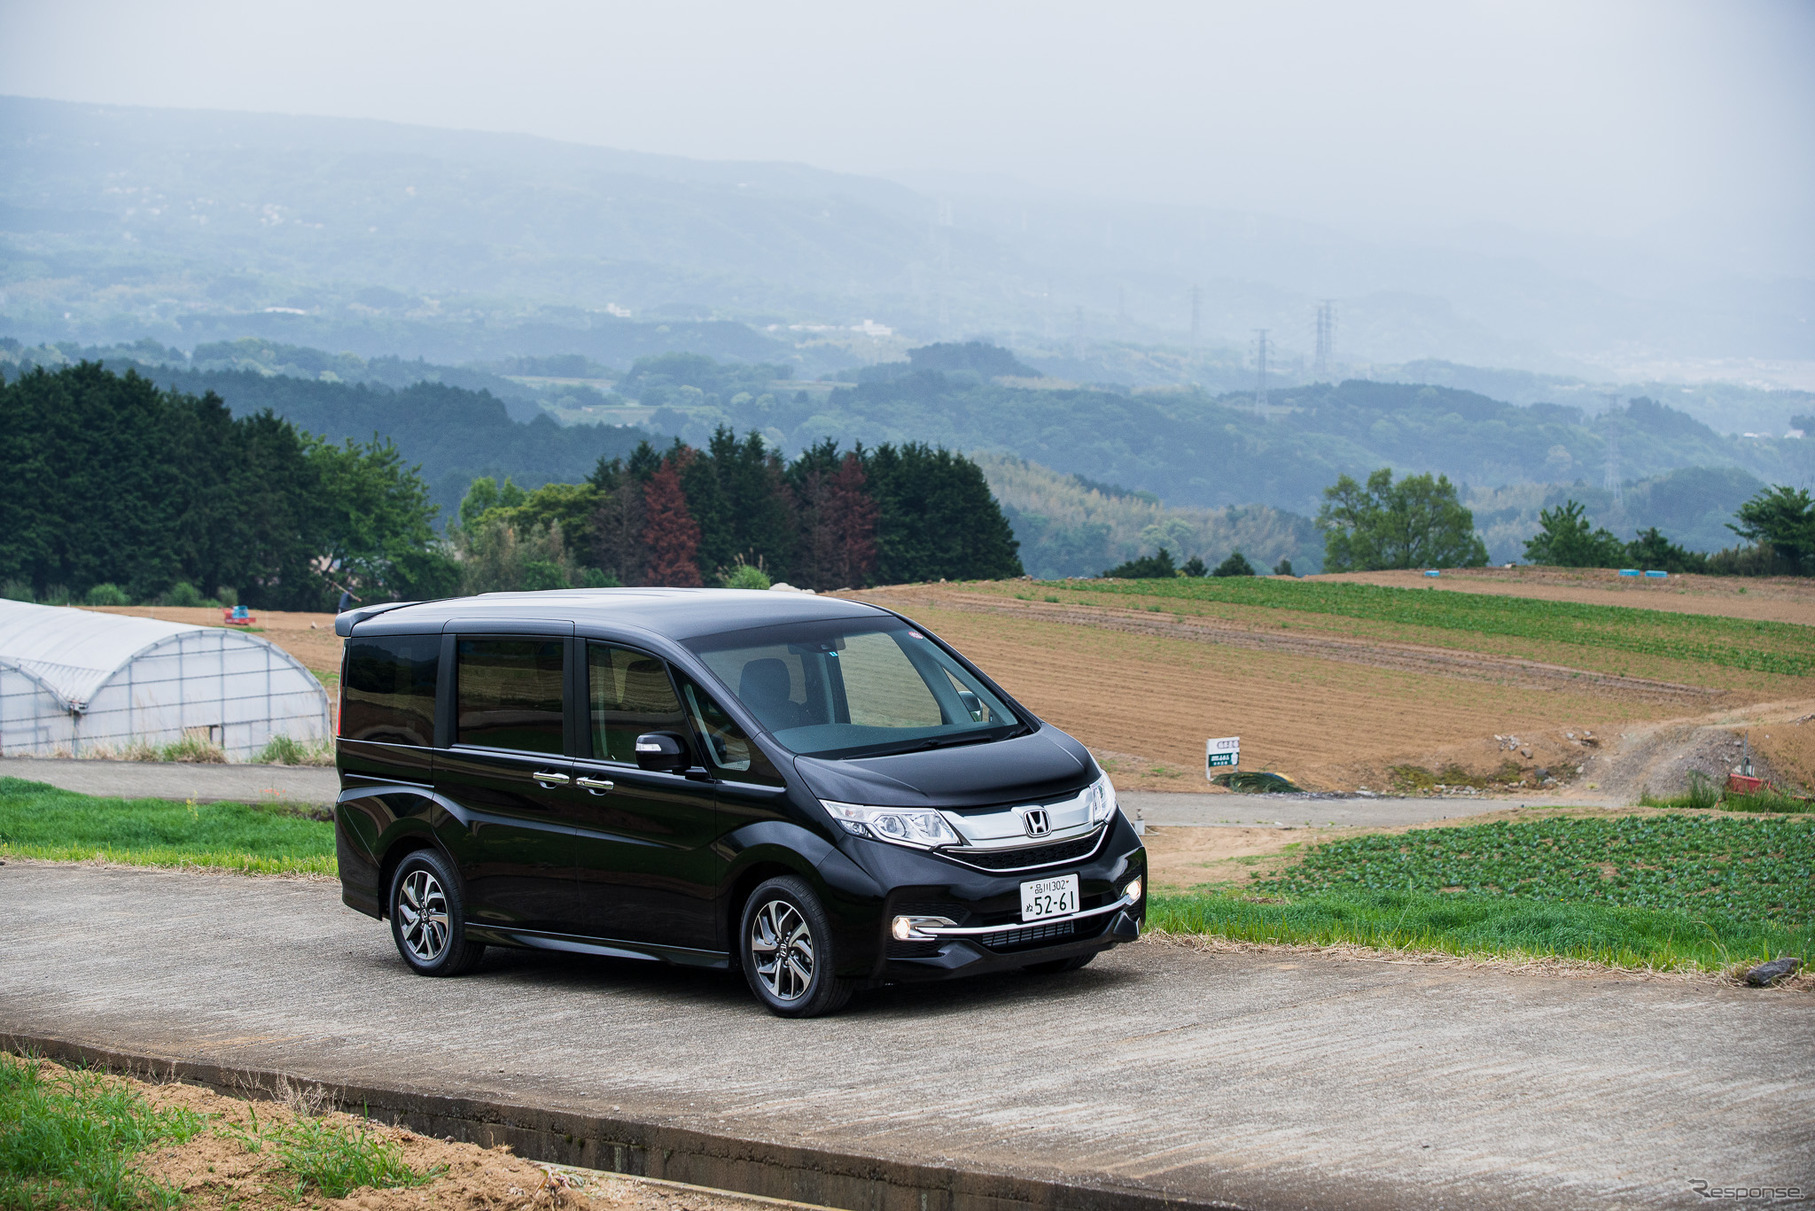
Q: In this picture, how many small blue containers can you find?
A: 3